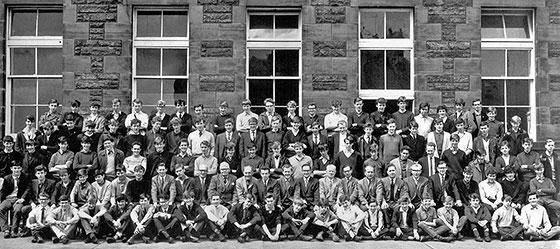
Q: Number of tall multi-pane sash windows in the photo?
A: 5